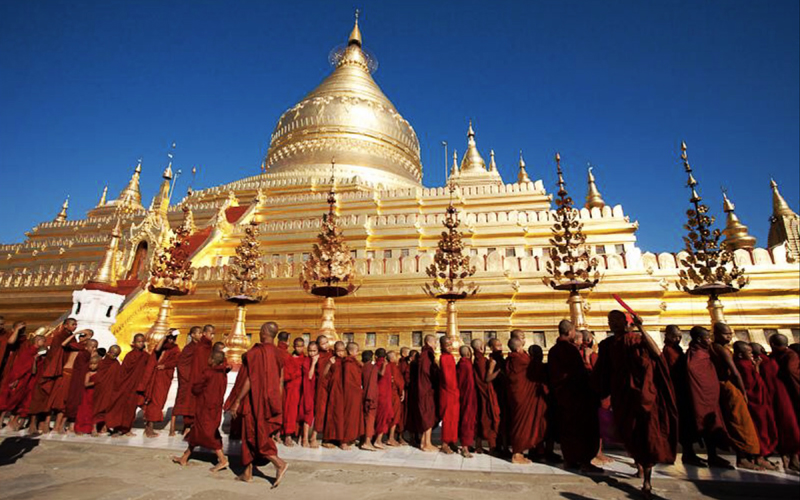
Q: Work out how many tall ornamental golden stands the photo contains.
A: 6